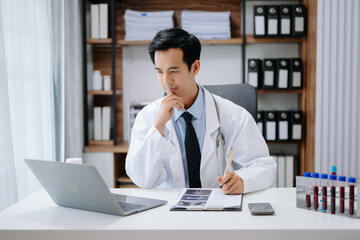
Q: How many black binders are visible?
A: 12